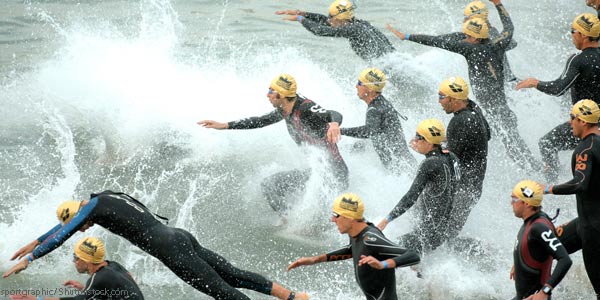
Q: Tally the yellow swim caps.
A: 13